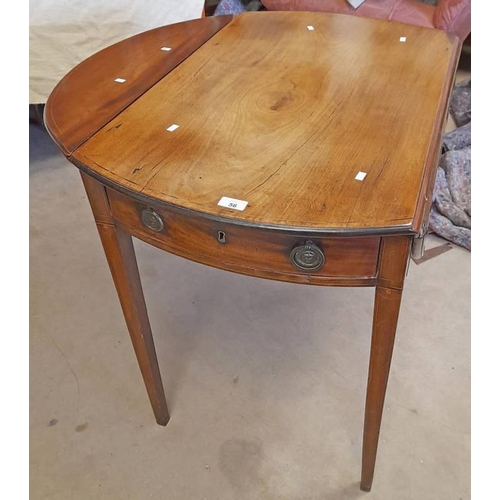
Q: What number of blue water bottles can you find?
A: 0